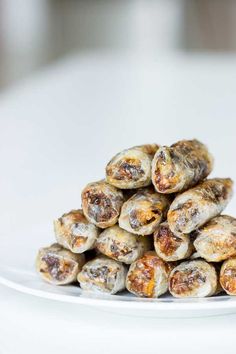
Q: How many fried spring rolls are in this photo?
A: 14